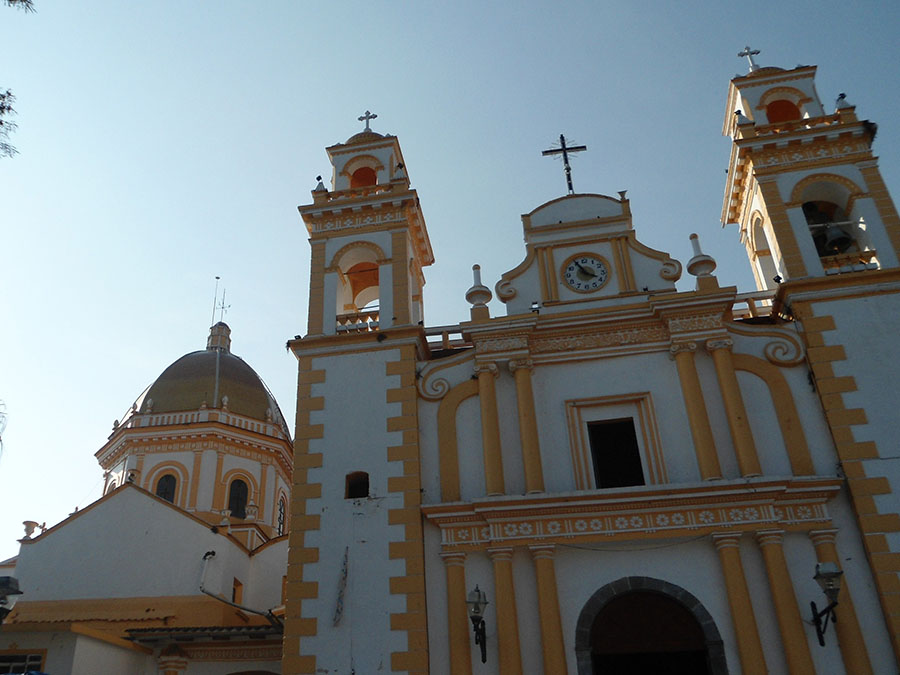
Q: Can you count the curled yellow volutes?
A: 4